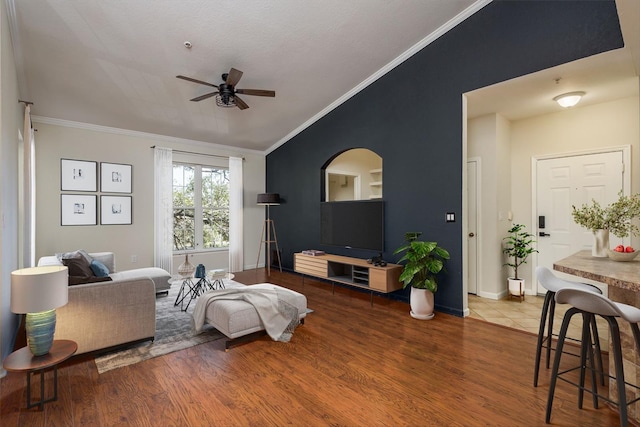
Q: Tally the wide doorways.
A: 1